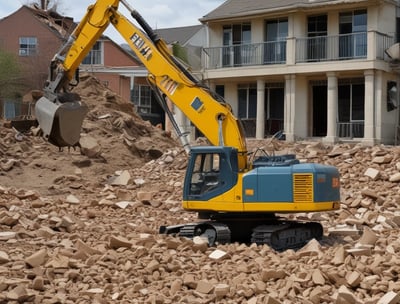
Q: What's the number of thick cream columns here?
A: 4